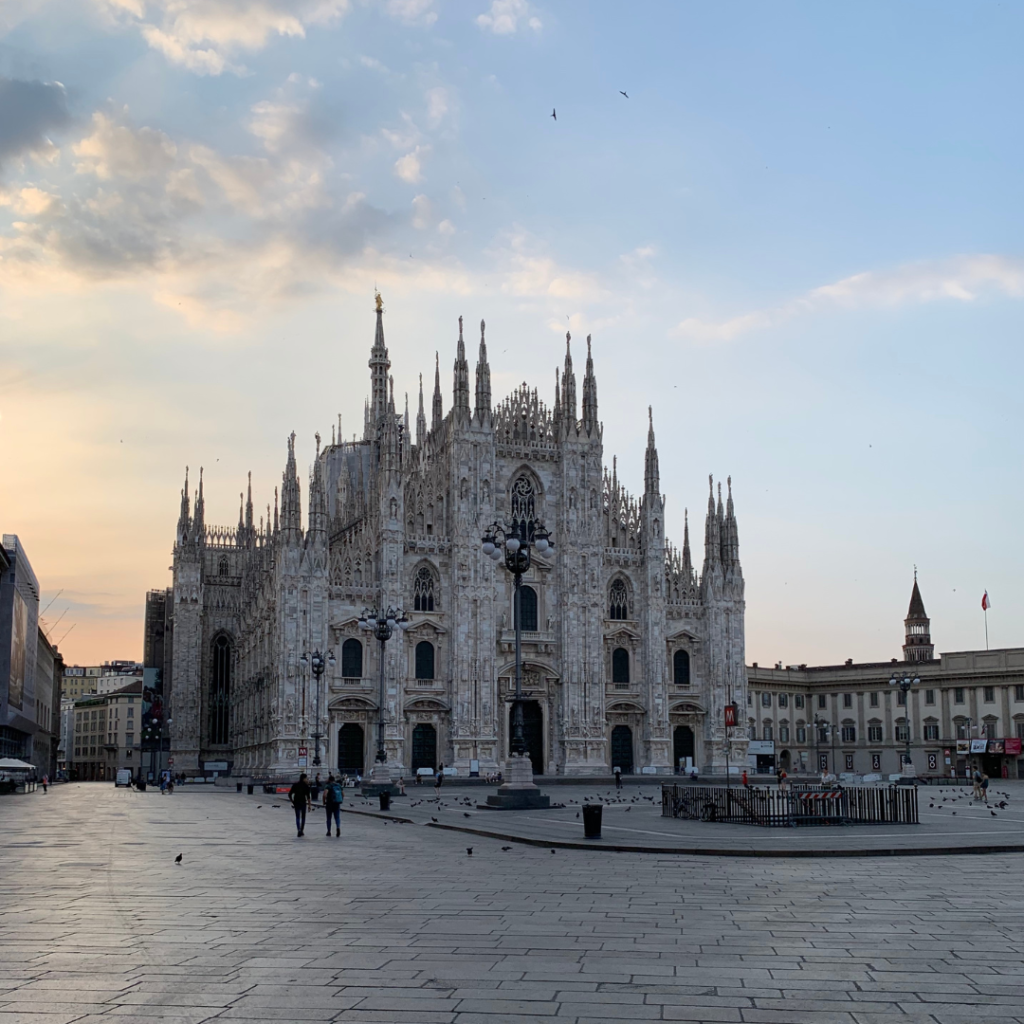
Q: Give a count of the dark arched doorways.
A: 5